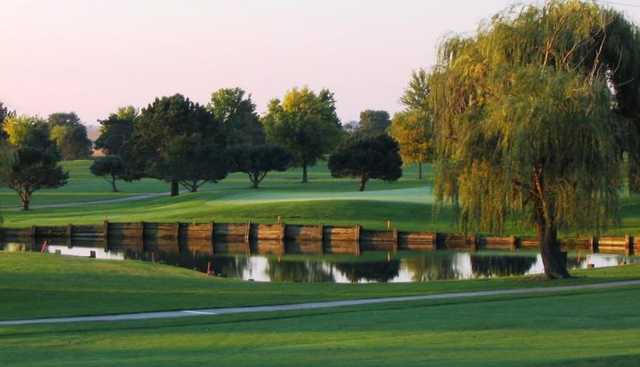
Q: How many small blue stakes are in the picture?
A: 0